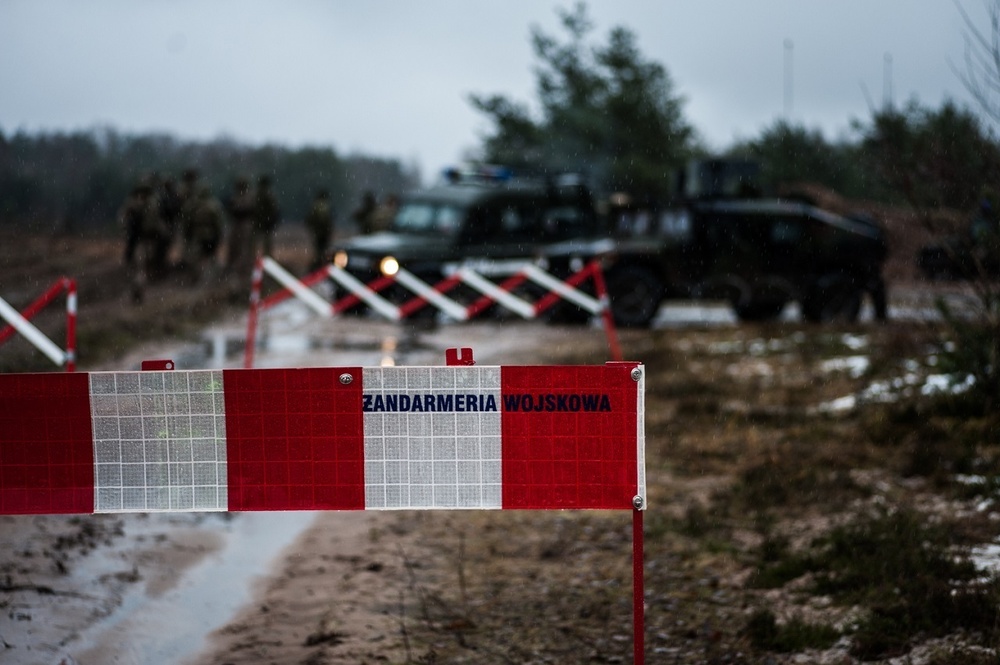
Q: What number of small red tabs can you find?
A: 2